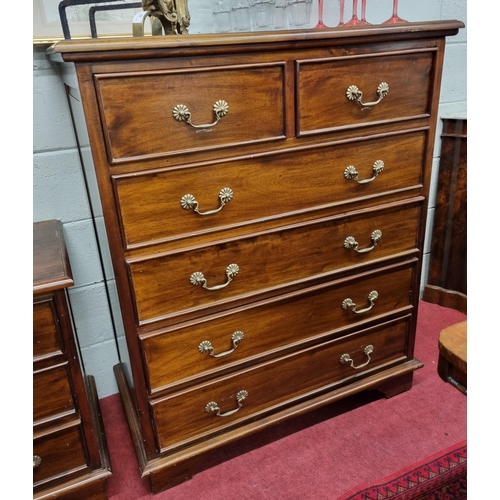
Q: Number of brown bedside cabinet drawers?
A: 3